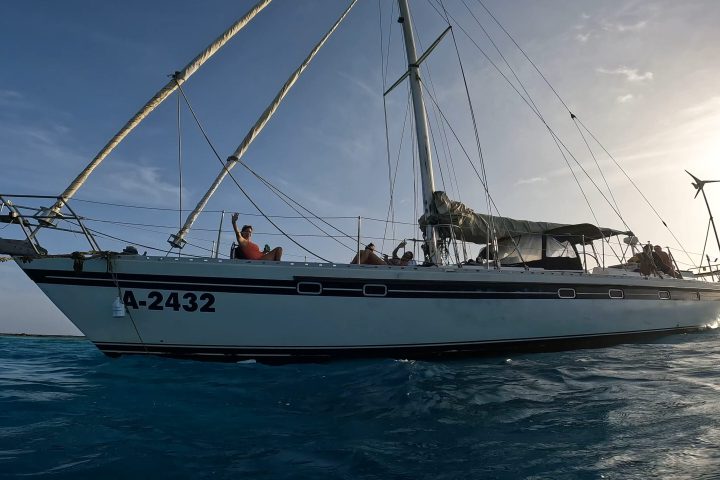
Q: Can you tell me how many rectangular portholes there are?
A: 5